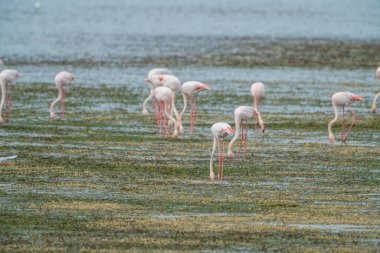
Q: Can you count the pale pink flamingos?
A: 11